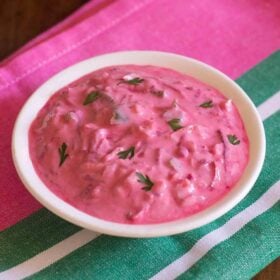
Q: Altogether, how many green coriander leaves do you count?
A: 8